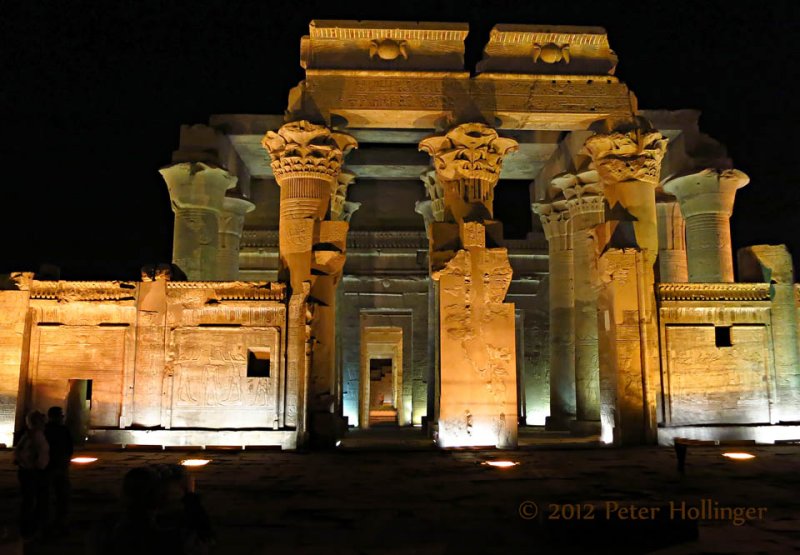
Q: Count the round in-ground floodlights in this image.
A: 4